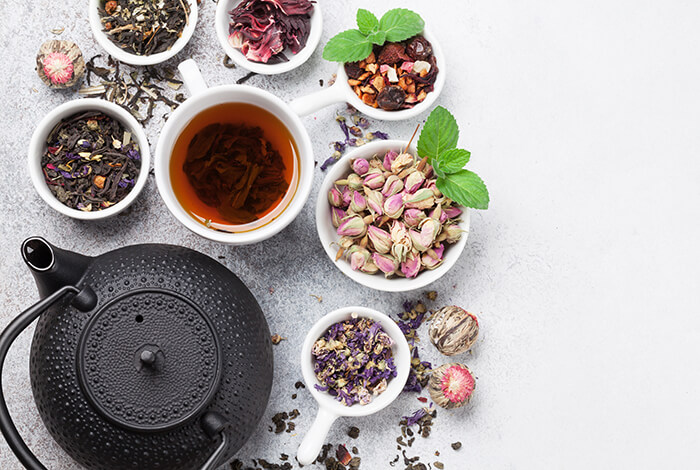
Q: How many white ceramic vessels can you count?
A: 7